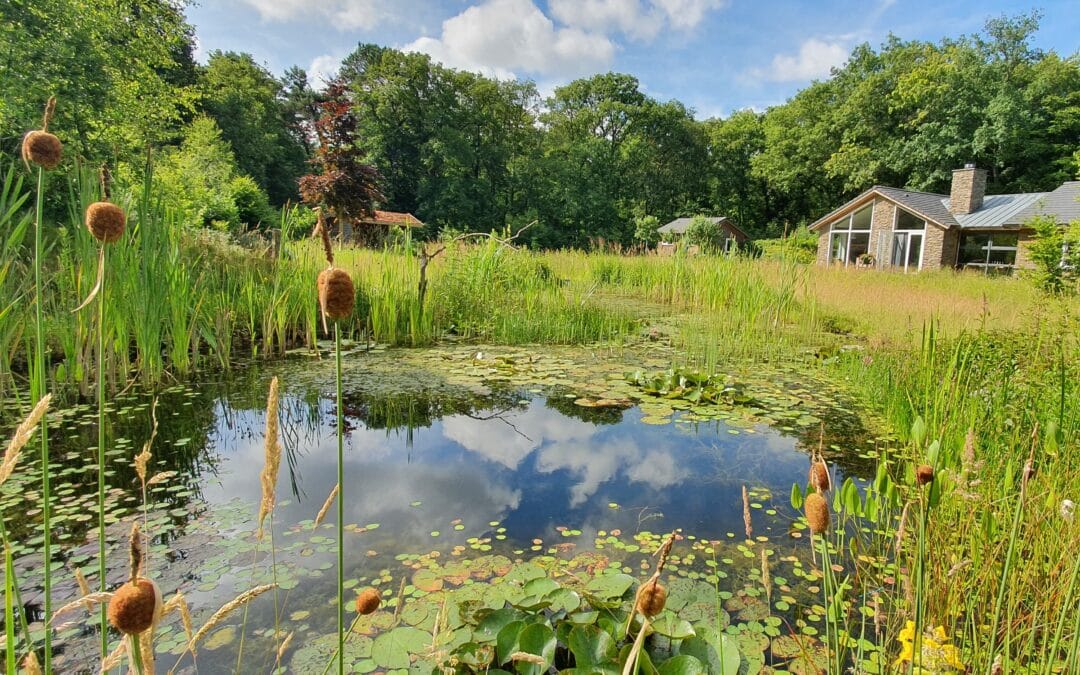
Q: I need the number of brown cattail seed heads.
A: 9